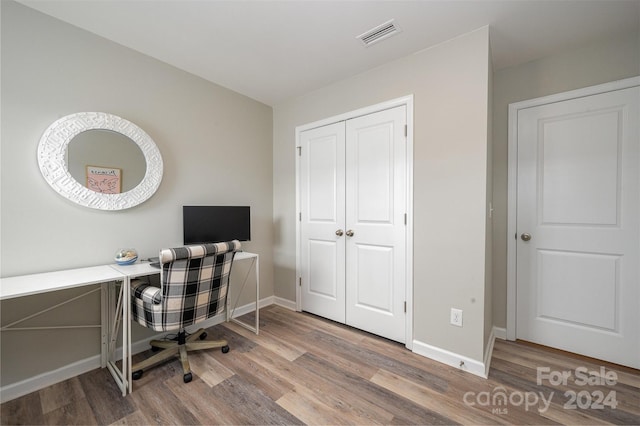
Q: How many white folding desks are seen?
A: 2